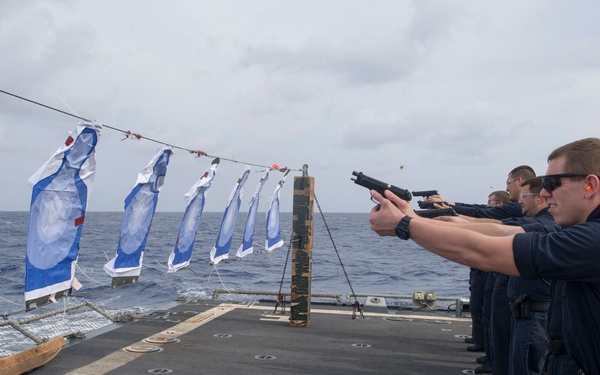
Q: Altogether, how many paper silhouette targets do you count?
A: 6